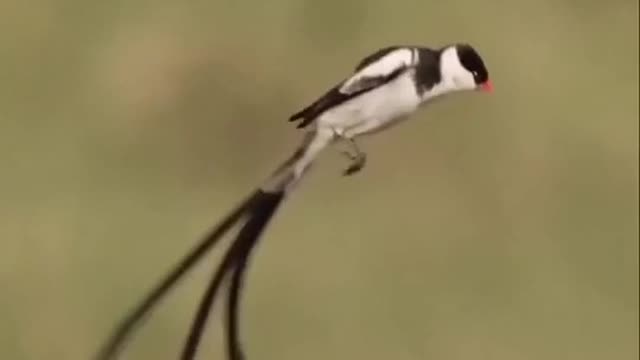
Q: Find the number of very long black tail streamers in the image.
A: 3